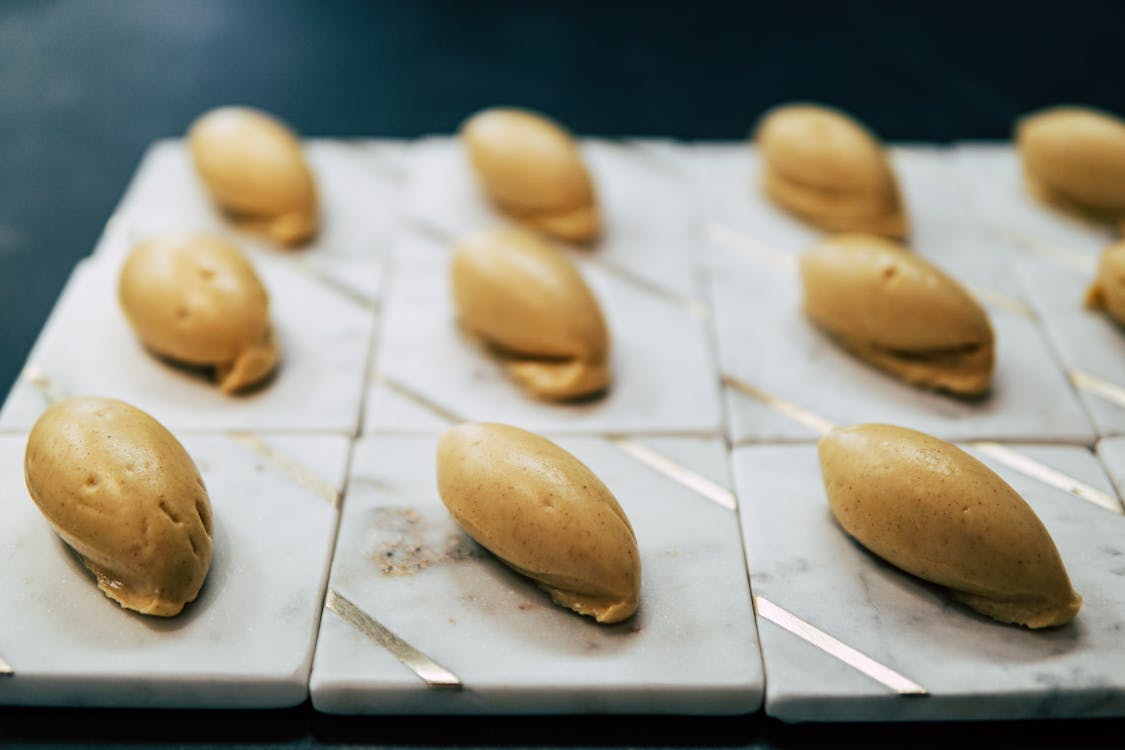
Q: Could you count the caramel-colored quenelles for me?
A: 11